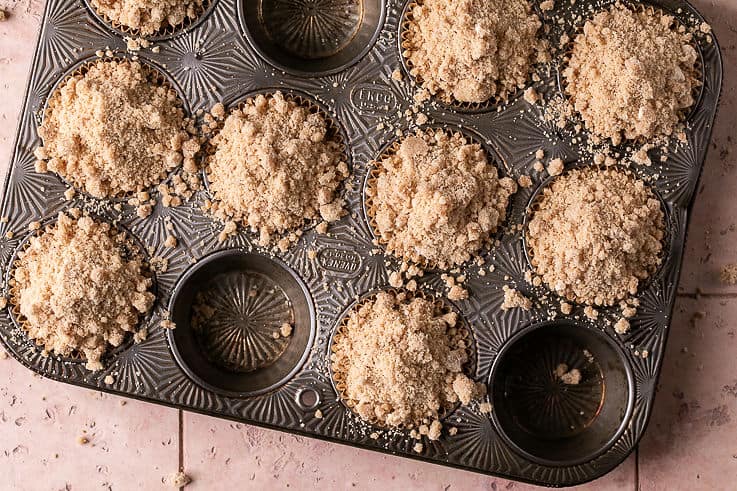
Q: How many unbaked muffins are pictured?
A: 9